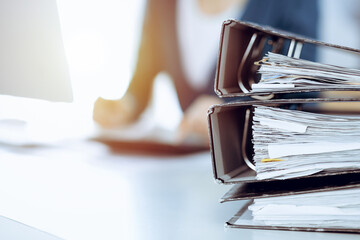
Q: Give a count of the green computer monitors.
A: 0